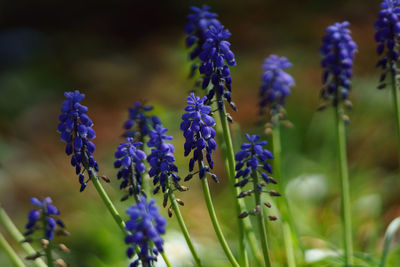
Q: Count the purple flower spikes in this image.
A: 13